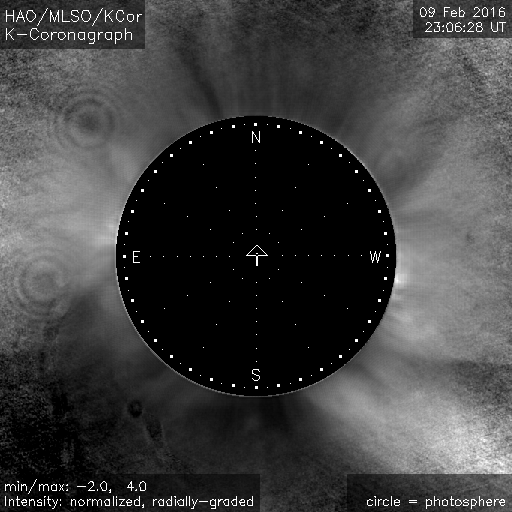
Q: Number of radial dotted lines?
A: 12